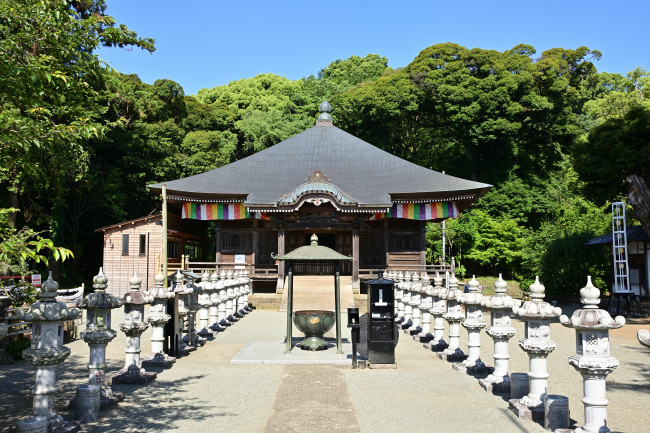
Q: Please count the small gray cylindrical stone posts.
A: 4